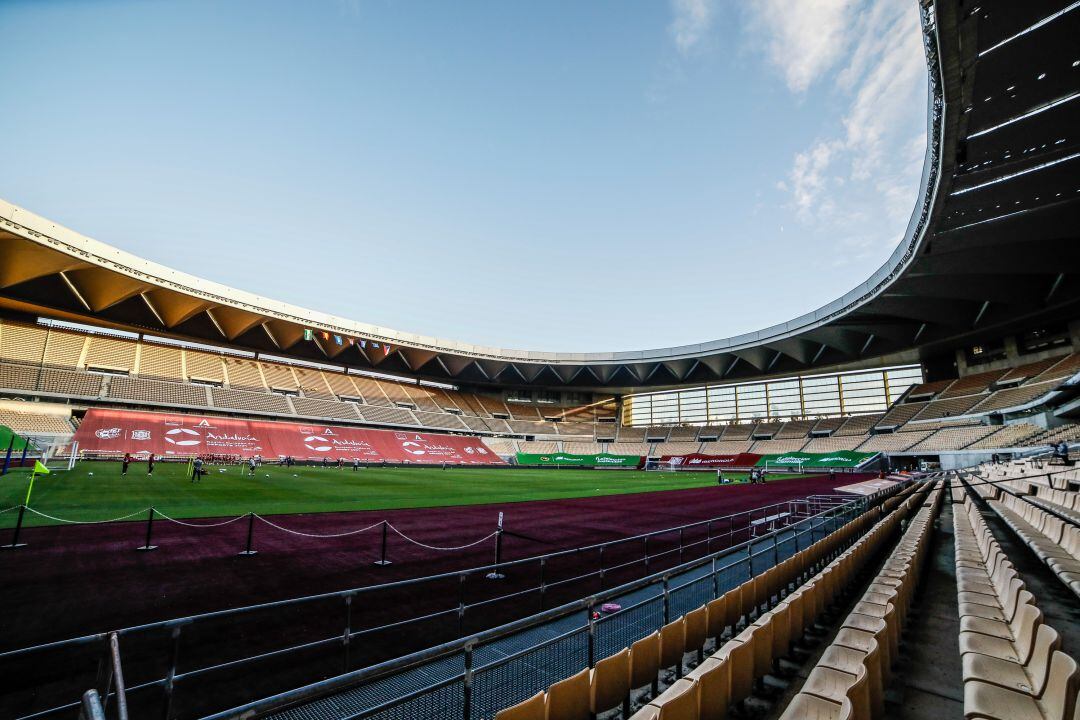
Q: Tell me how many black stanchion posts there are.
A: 5